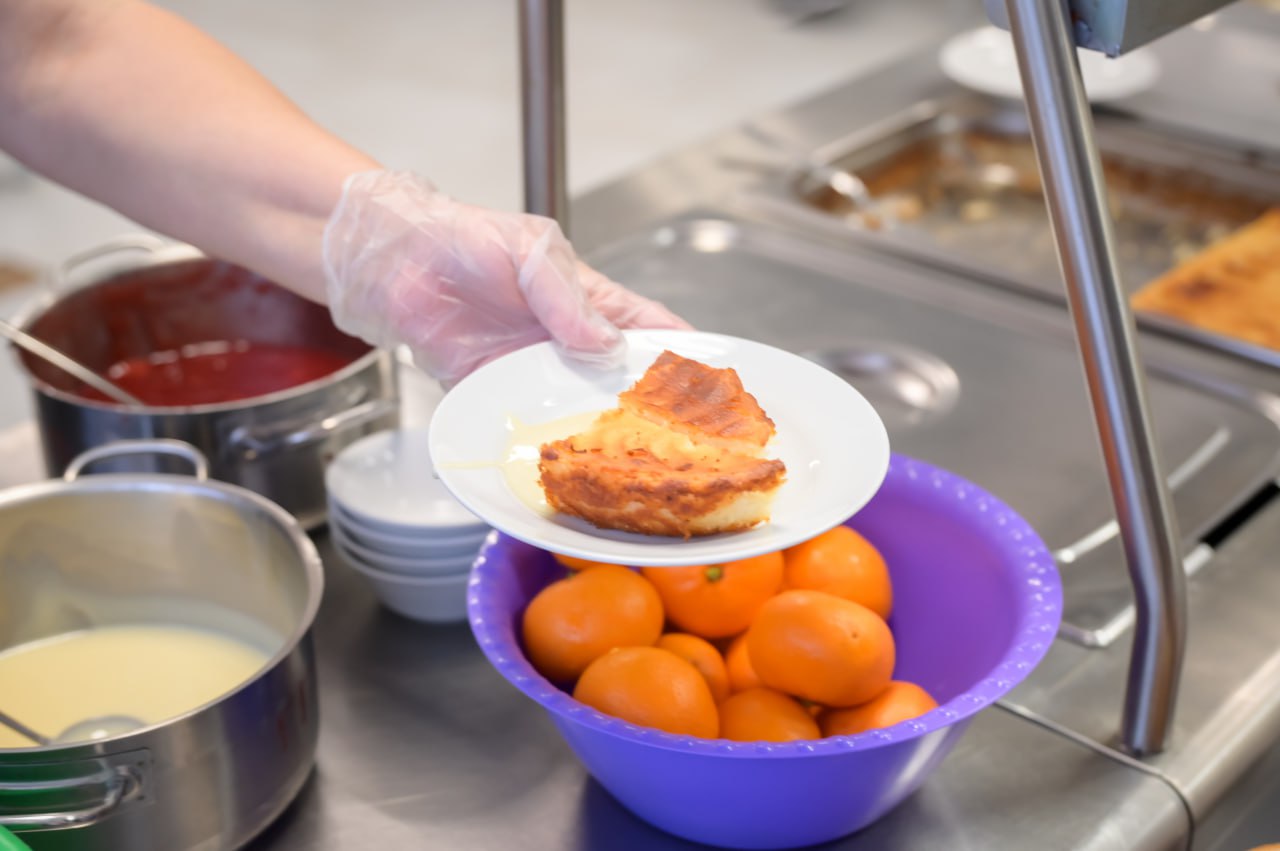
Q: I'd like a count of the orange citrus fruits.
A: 10